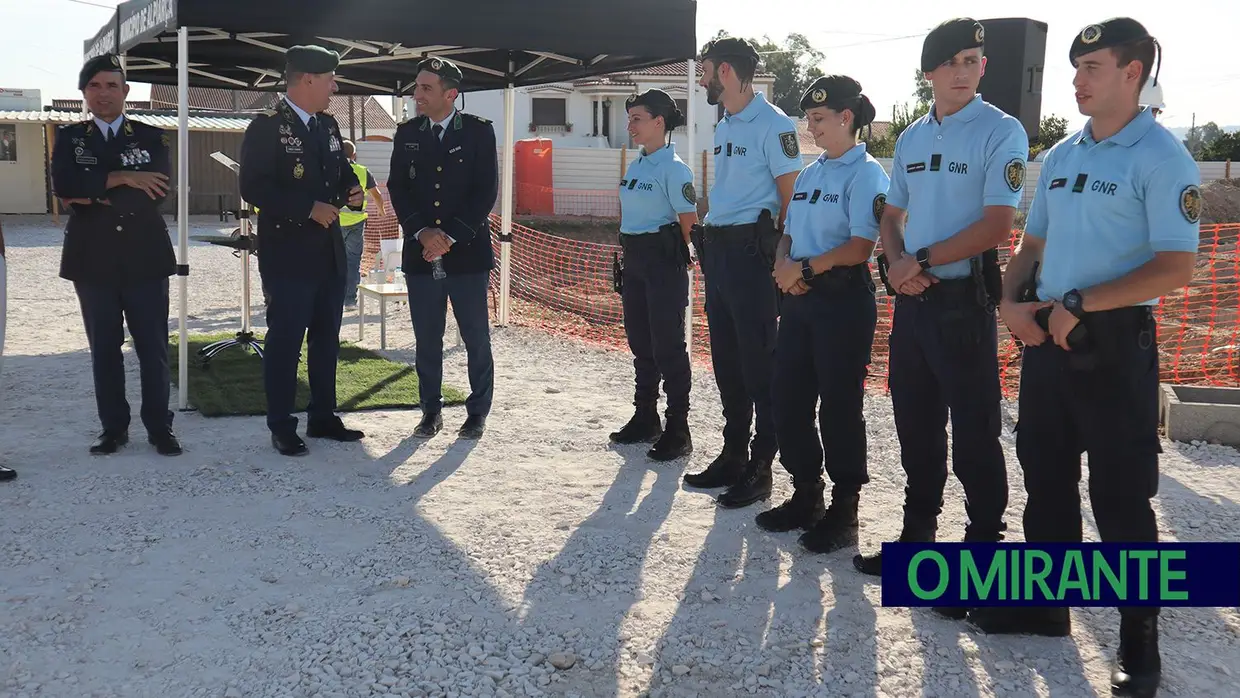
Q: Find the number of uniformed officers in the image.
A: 8